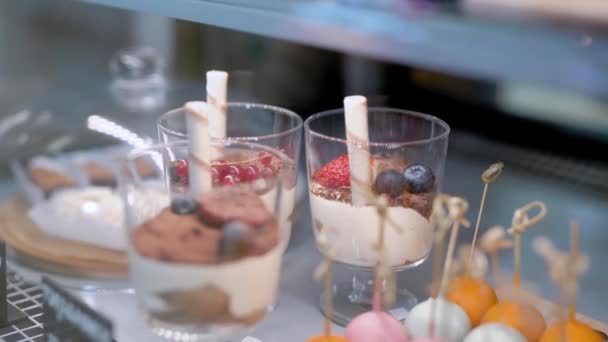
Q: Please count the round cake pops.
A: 8